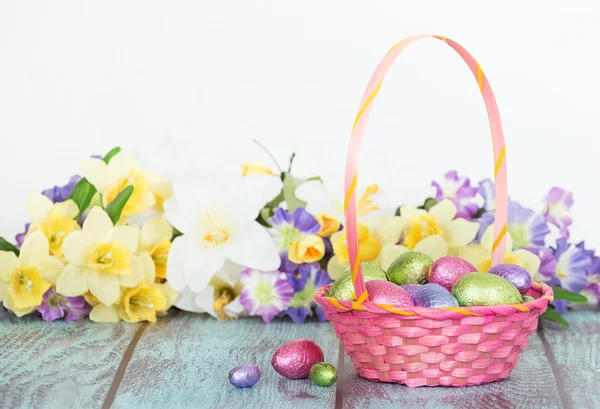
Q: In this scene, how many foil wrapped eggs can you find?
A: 12